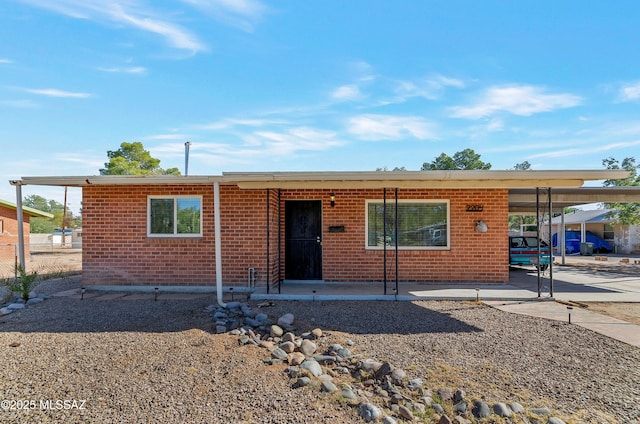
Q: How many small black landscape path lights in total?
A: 7